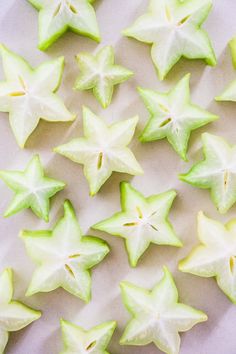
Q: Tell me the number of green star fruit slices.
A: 15